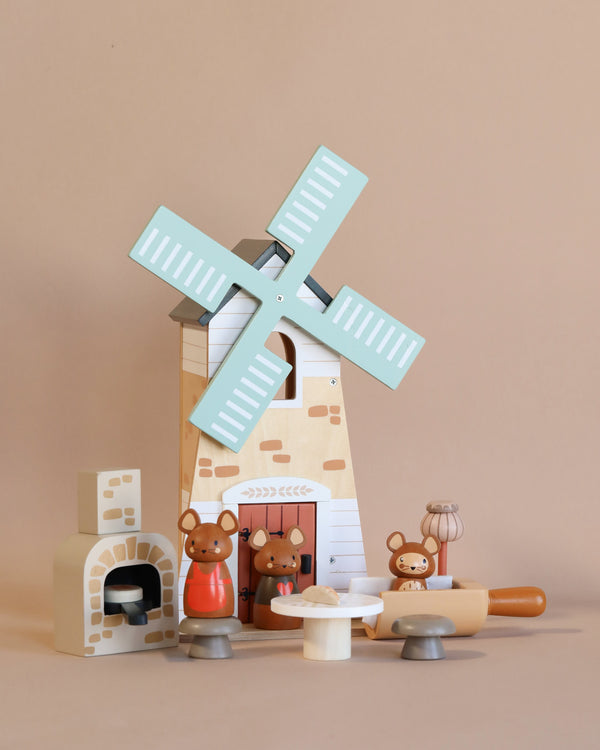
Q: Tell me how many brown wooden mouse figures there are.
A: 3